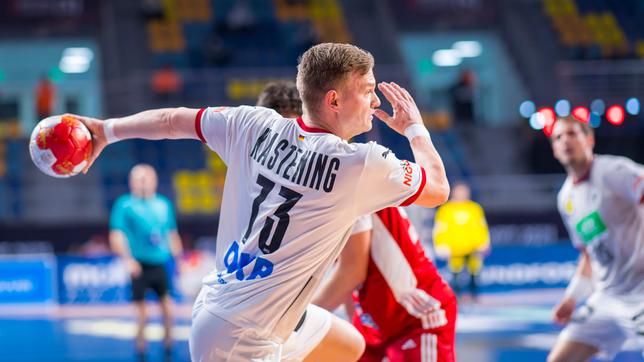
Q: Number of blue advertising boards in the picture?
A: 3